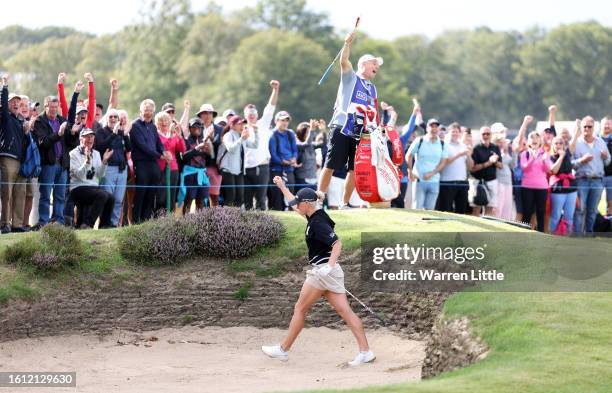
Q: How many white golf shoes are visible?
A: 2